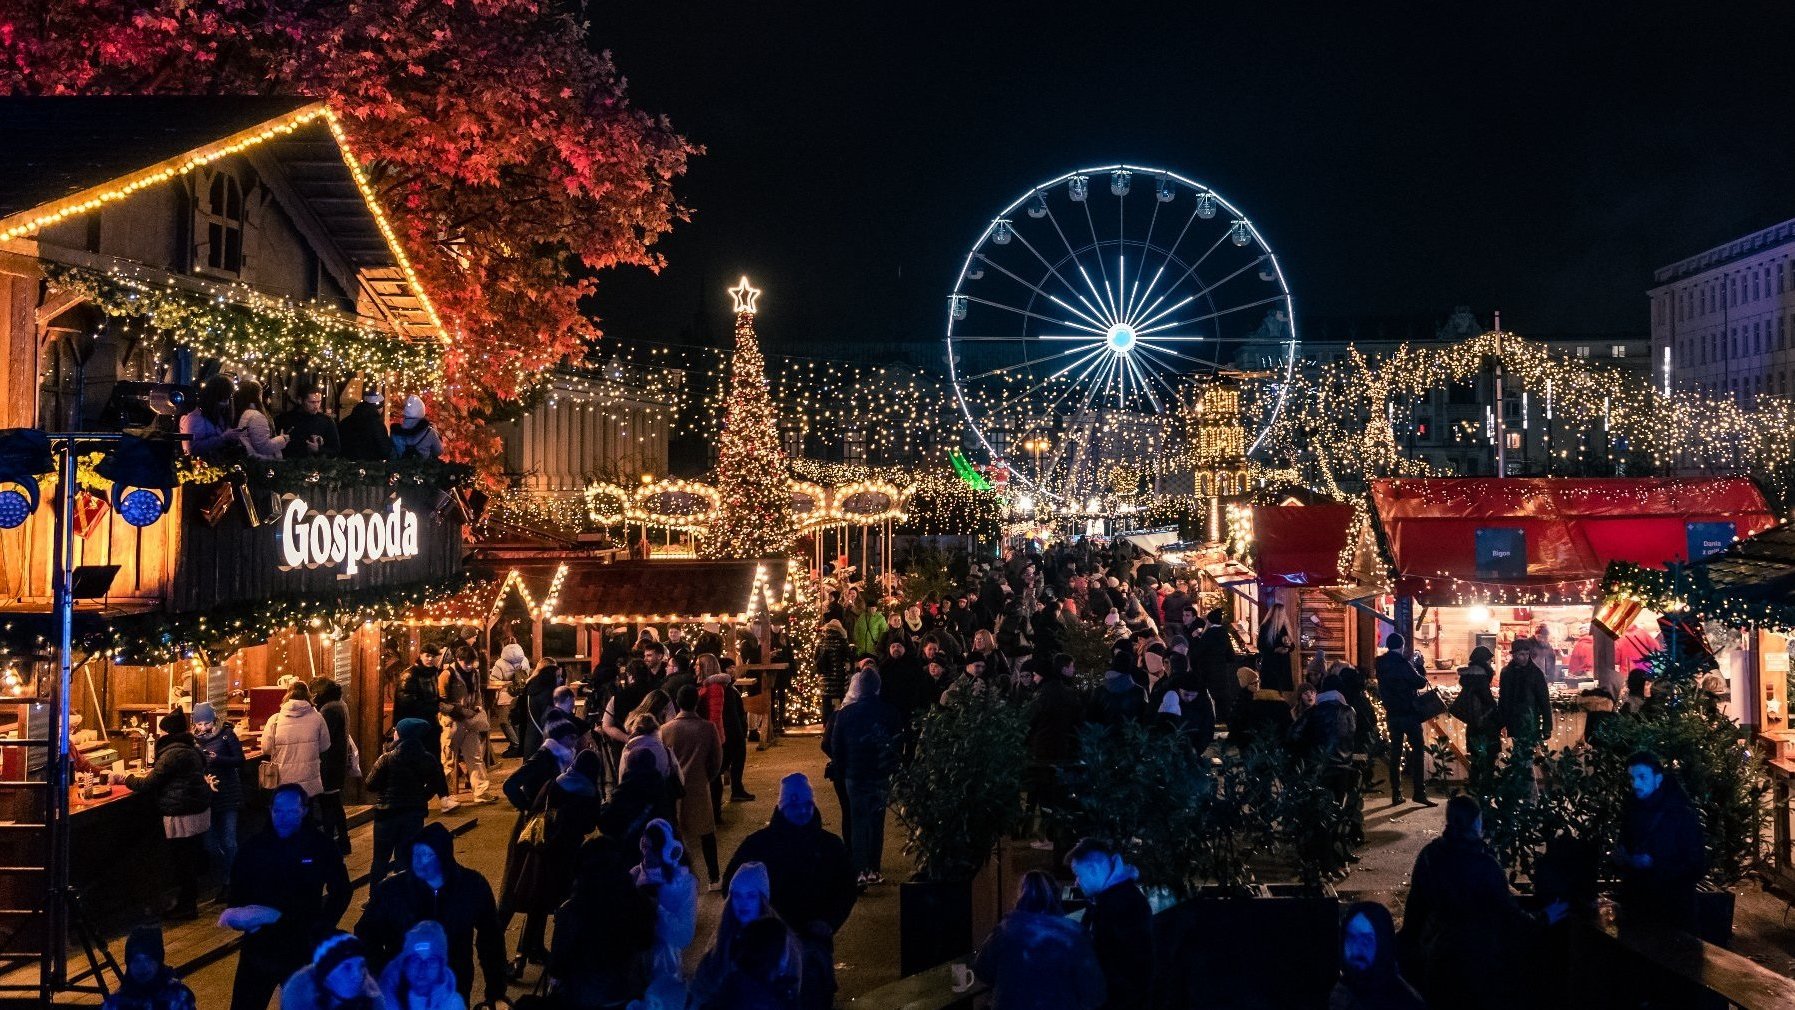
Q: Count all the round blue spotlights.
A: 2